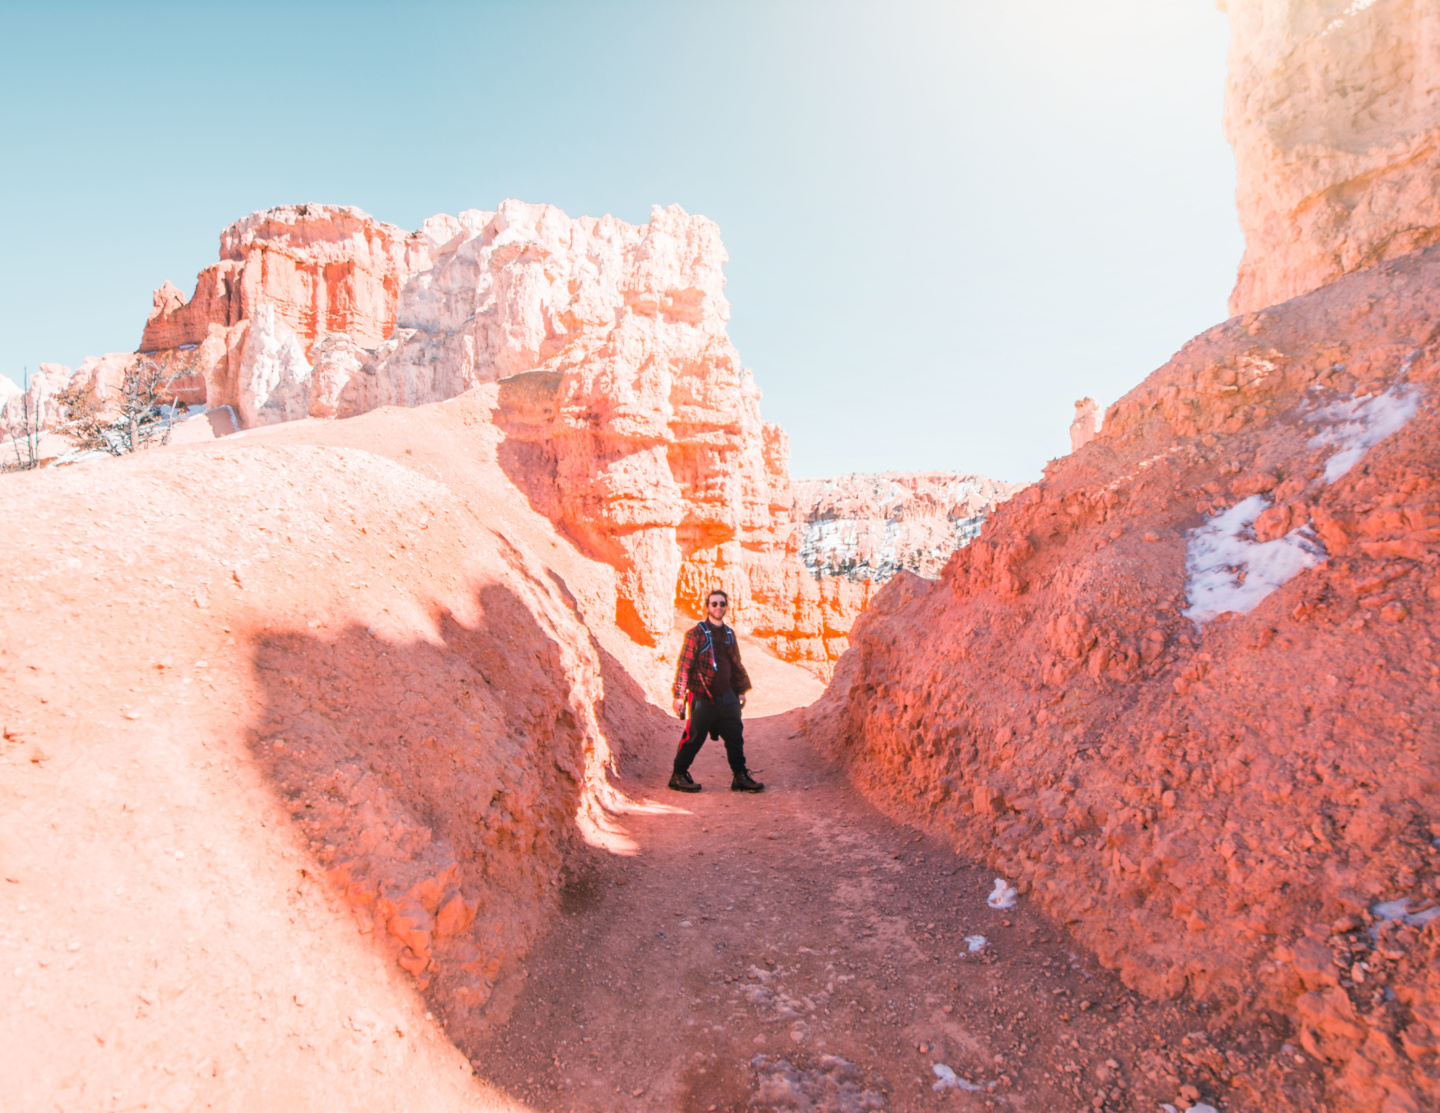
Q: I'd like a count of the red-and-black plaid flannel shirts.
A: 1